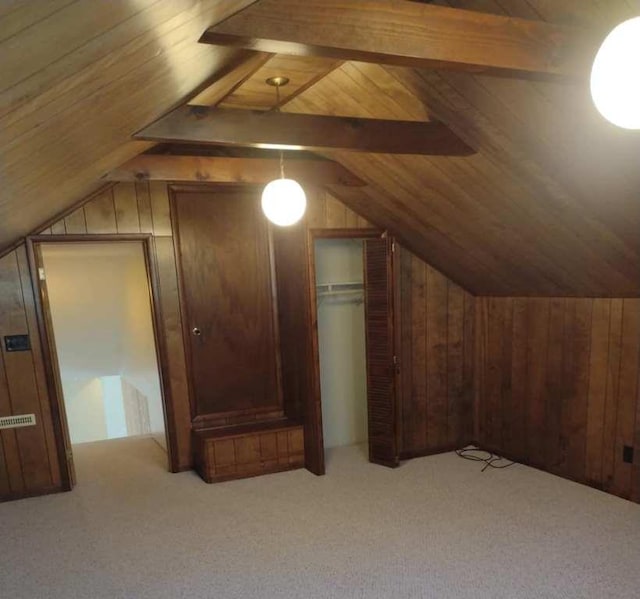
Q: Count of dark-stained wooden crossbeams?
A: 3